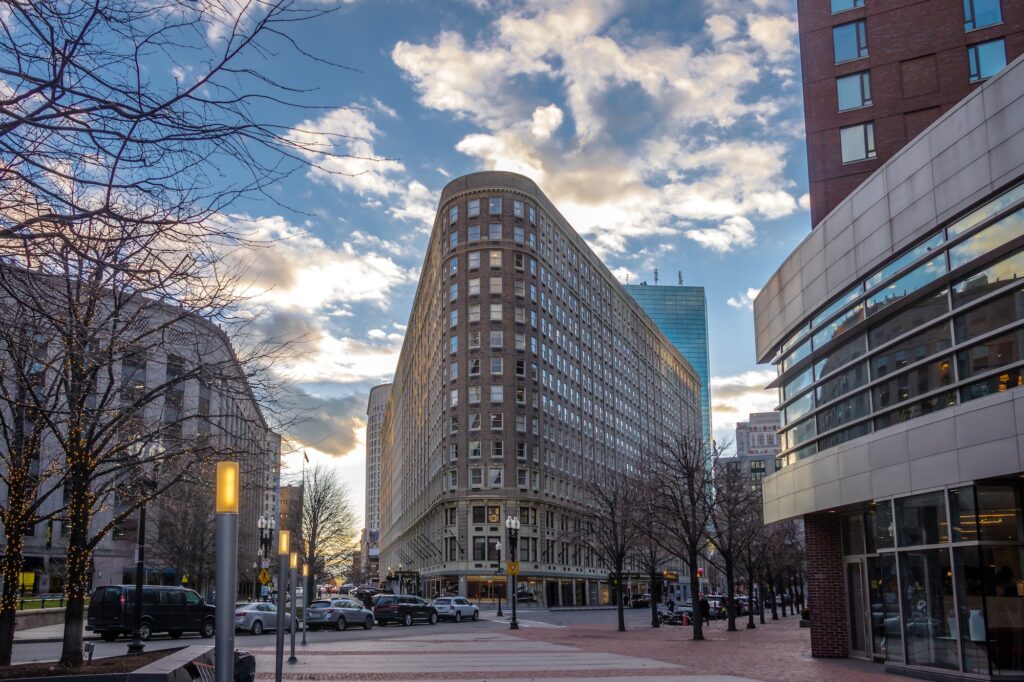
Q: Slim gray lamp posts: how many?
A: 4